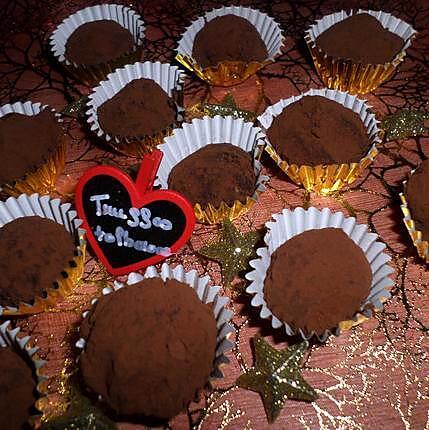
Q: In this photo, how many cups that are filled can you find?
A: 12